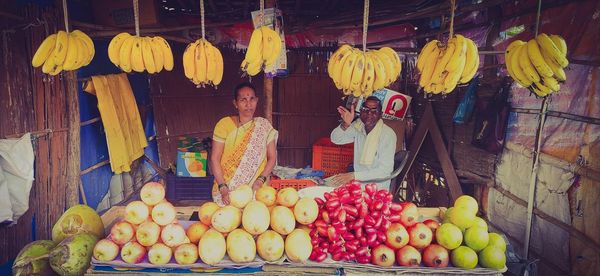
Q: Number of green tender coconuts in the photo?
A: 3